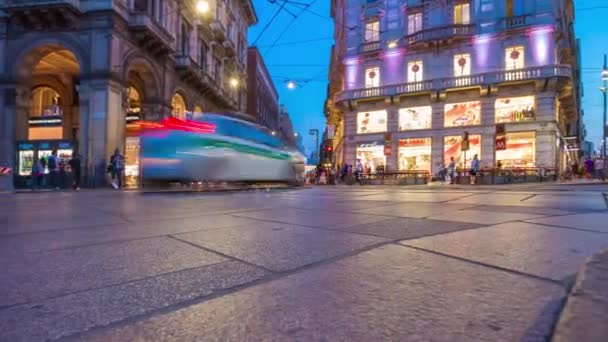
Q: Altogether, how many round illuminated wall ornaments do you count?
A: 4